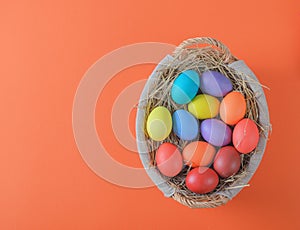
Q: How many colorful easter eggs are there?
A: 12